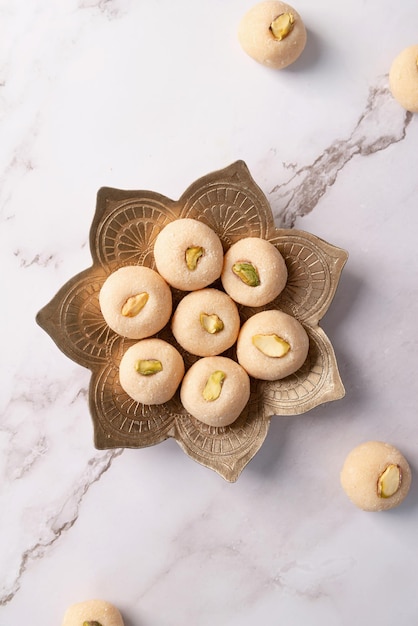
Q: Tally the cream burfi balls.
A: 11